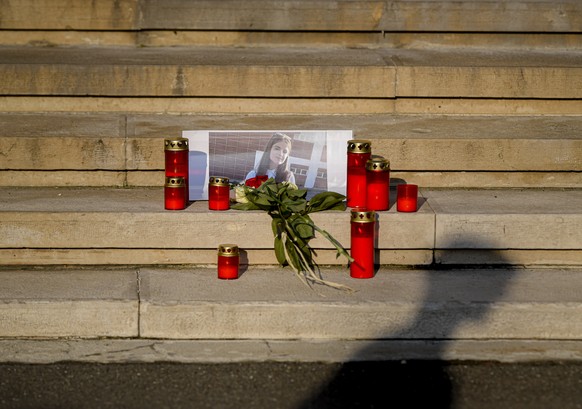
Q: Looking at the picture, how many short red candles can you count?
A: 4